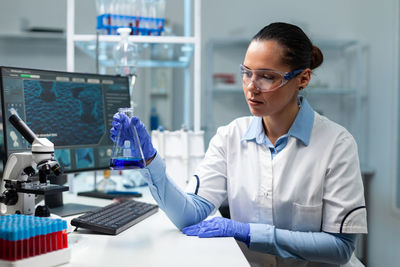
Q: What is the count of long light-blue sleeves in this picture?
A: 2